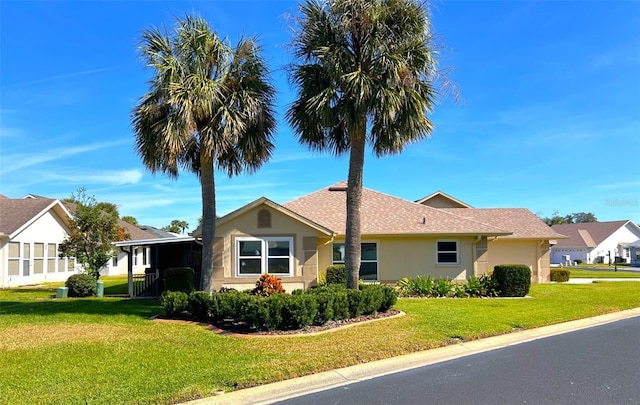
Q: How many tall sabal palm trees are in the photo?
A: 2